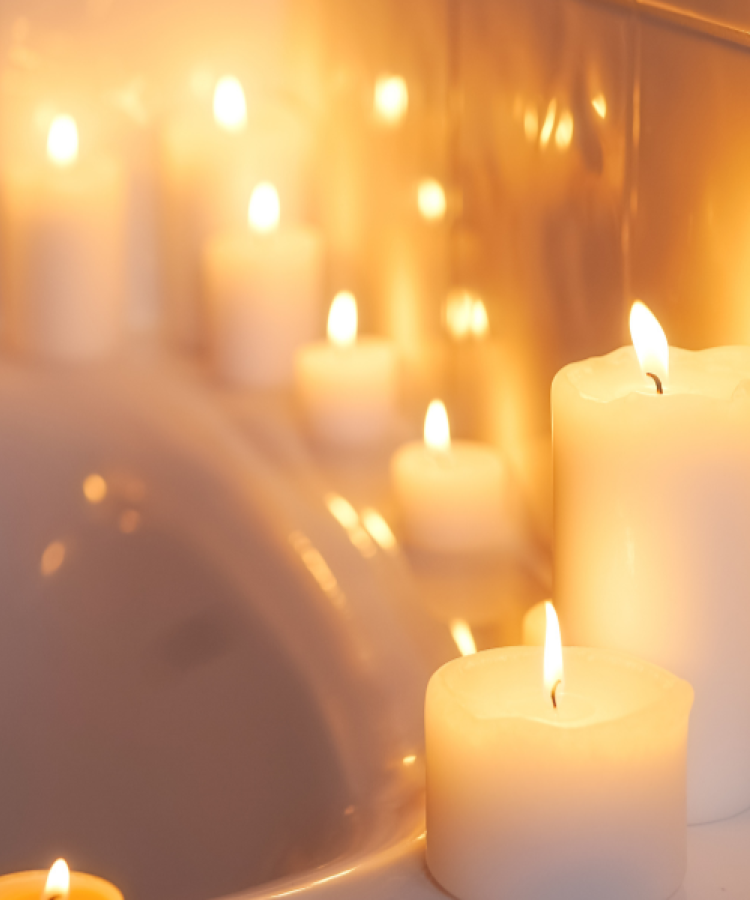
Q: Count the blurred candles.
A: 5